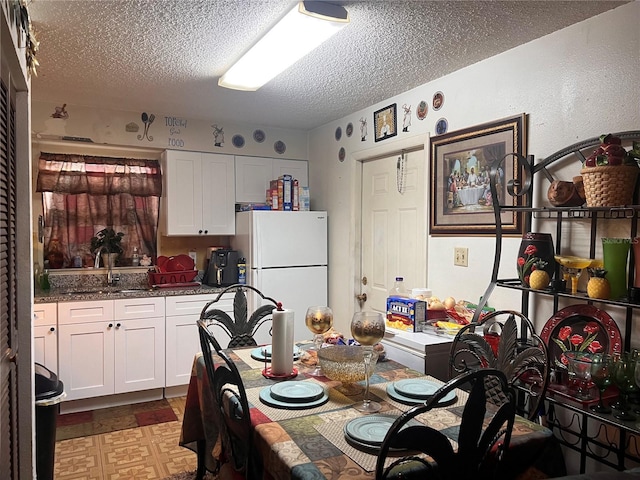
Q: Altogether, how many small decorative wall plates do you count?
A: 9